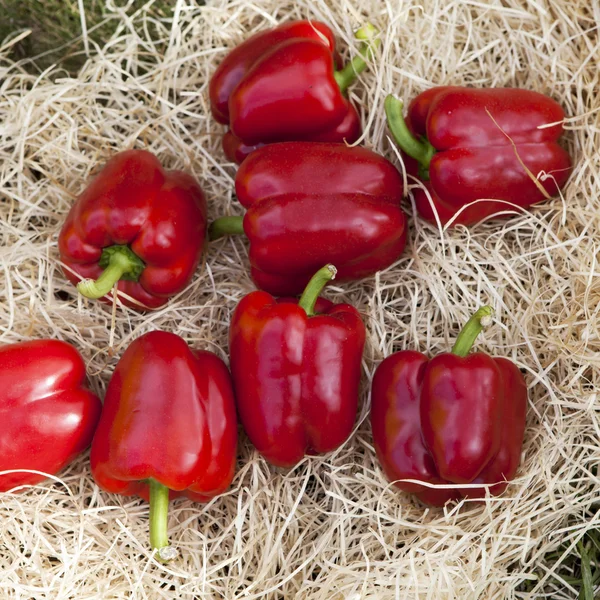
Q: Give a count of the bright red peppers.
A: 8